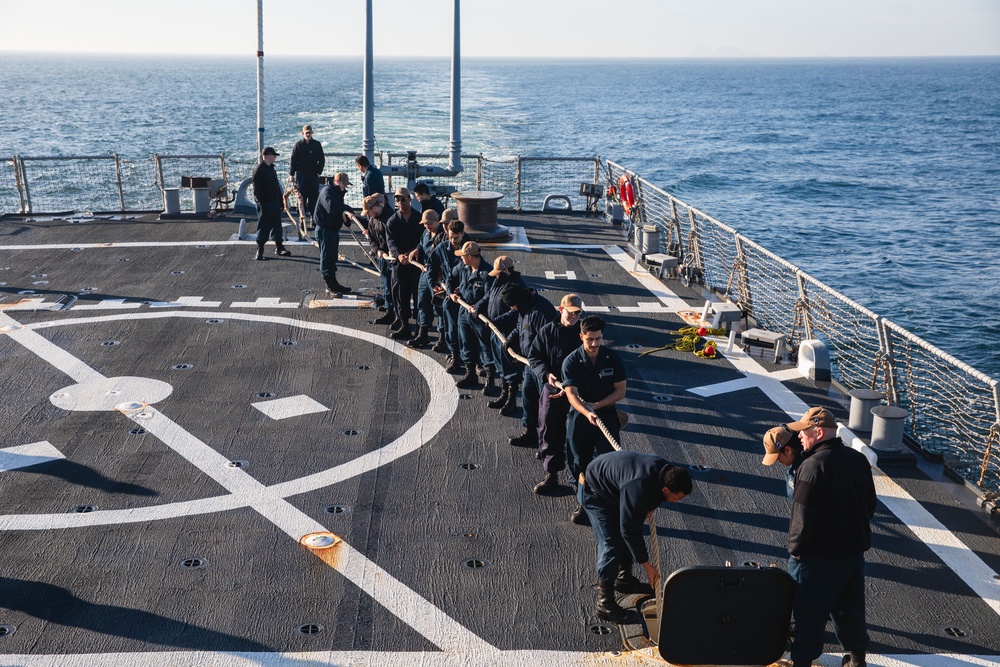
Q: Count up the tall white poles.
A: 3